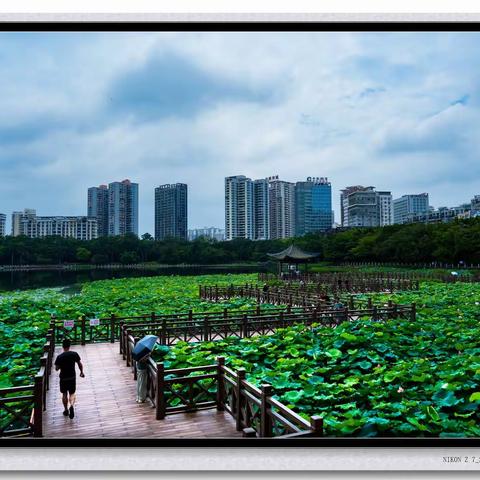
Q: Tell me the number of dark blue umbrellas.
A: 1